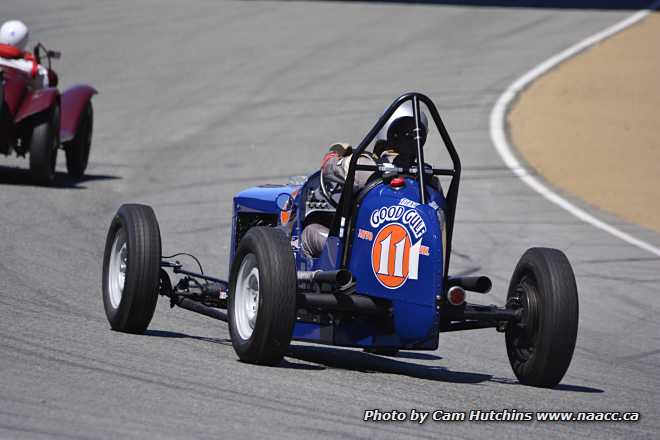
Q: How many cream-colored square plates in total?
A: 0